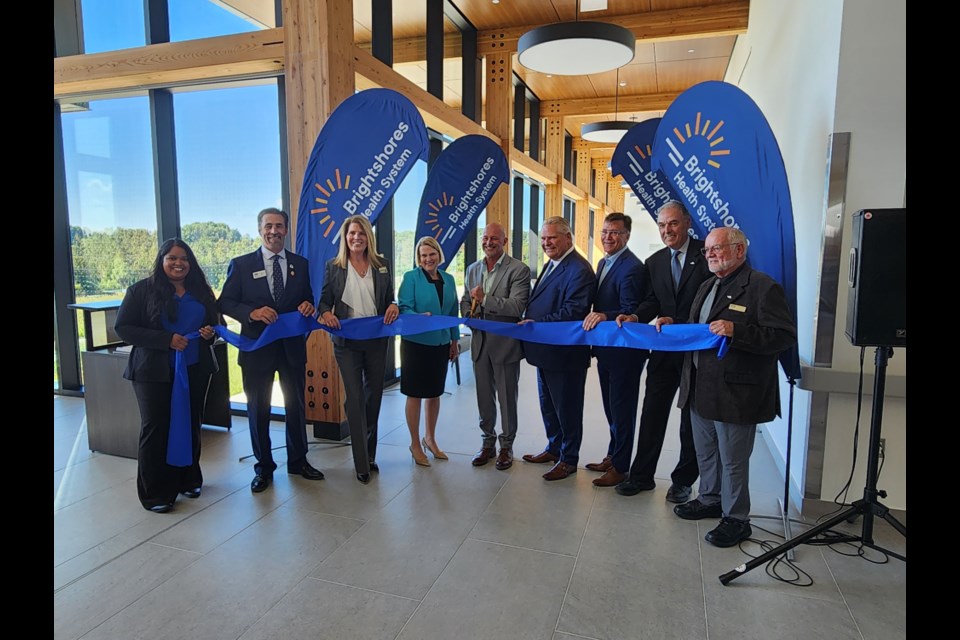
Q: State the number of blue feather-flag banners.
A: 4